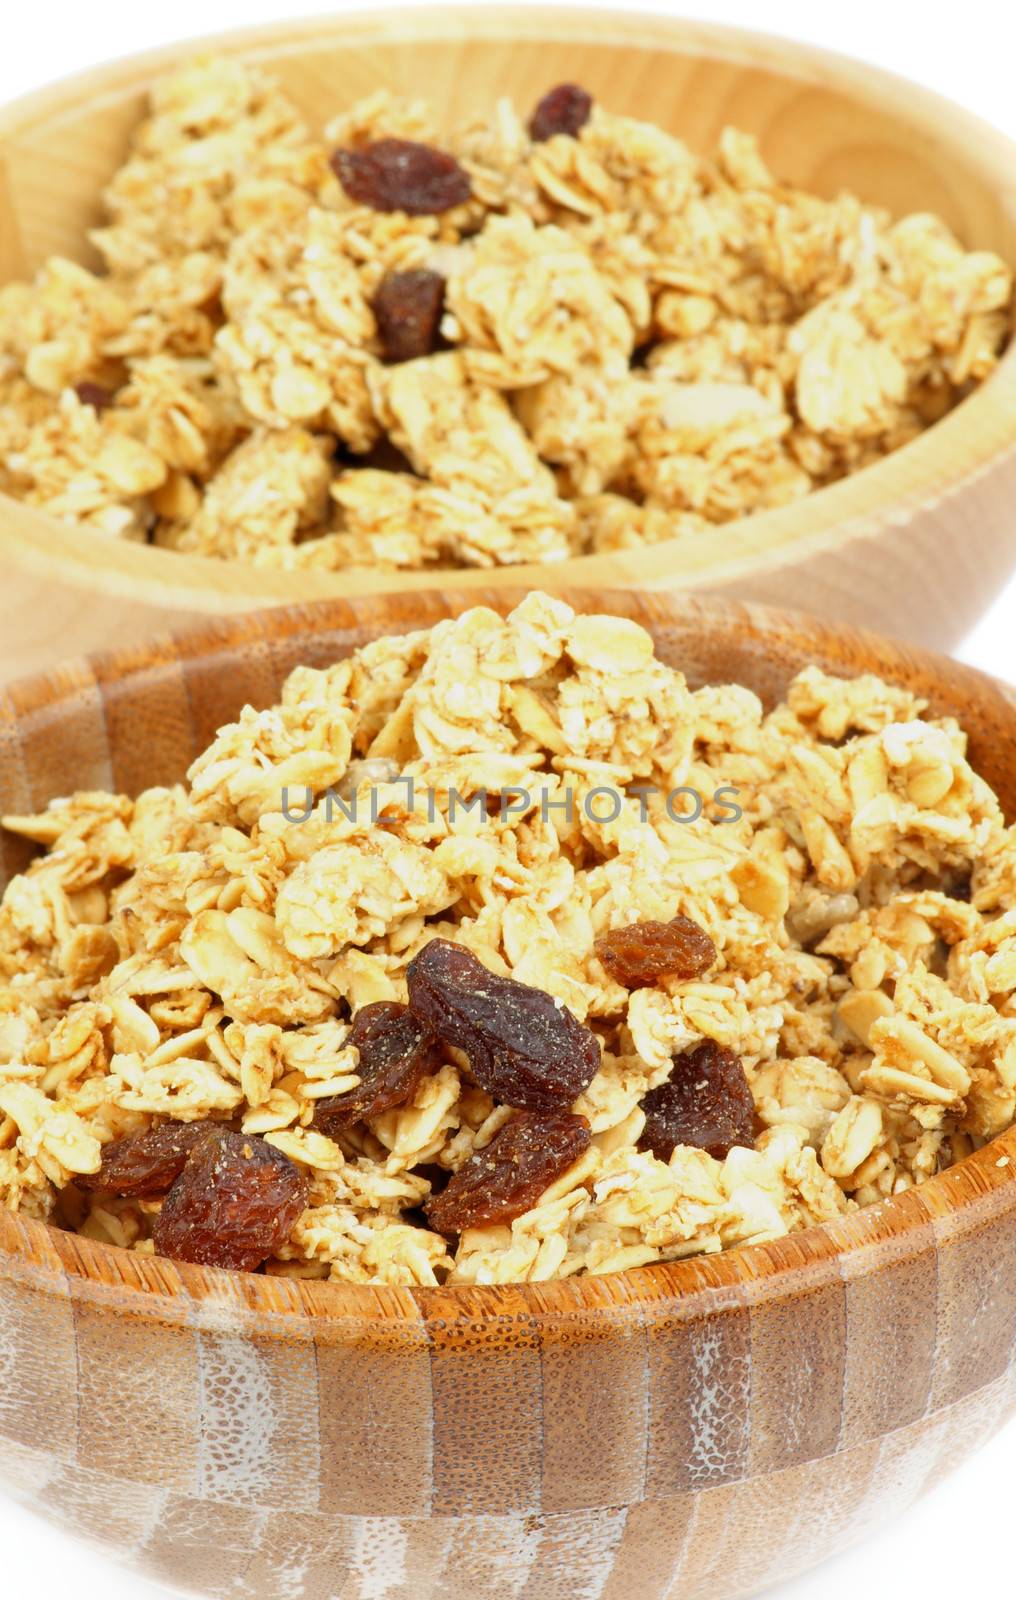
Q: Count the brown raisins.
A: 11